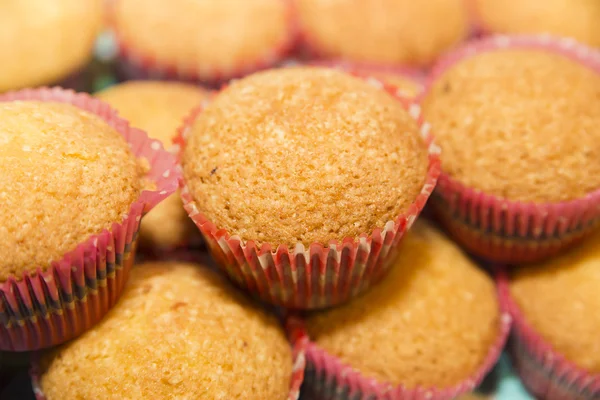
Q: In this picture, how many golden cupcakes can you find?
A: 12